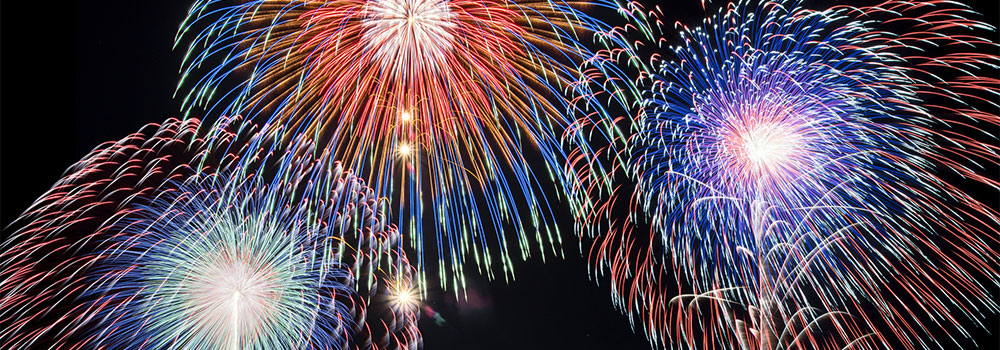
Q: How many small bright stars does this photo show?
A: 3